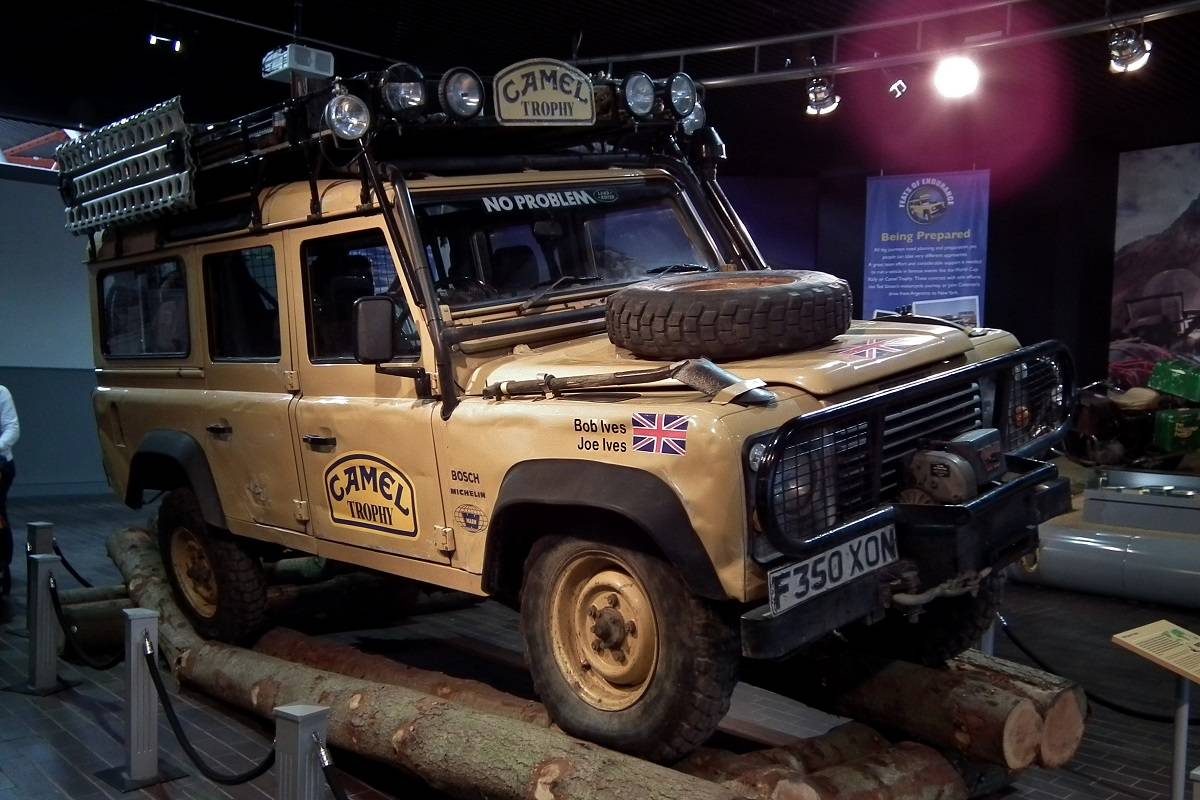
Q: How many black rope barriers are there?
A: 5